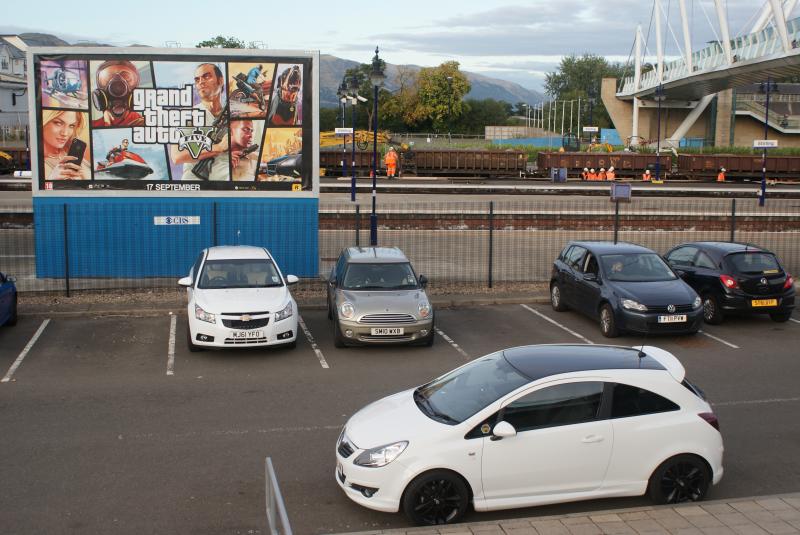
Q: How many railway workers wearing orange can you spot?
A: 7